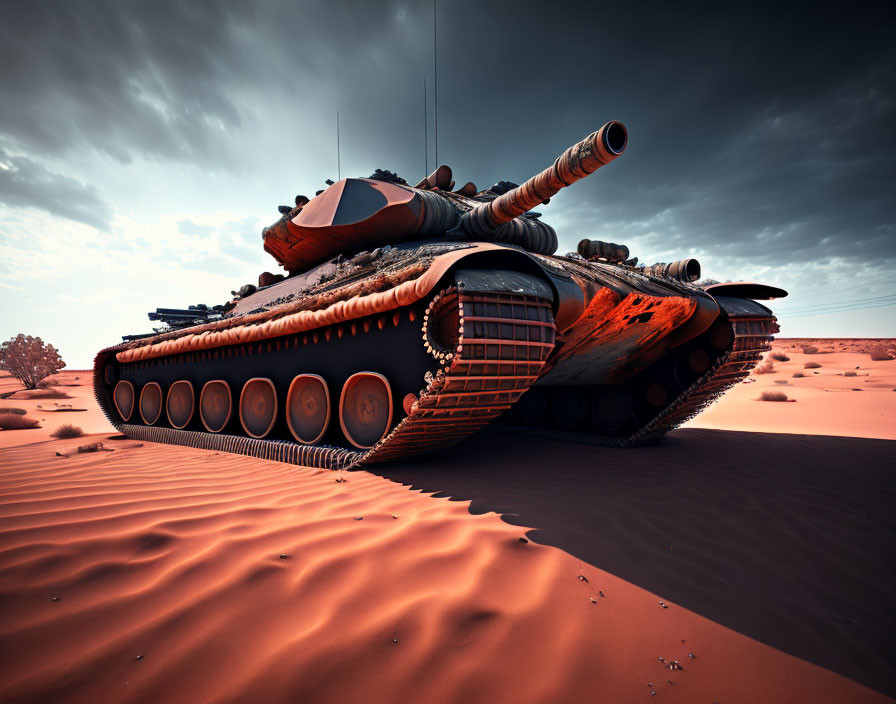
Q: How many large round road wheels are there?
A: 7